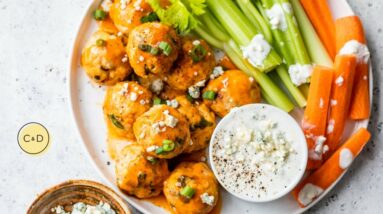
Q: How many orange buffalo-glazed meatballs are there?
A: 10